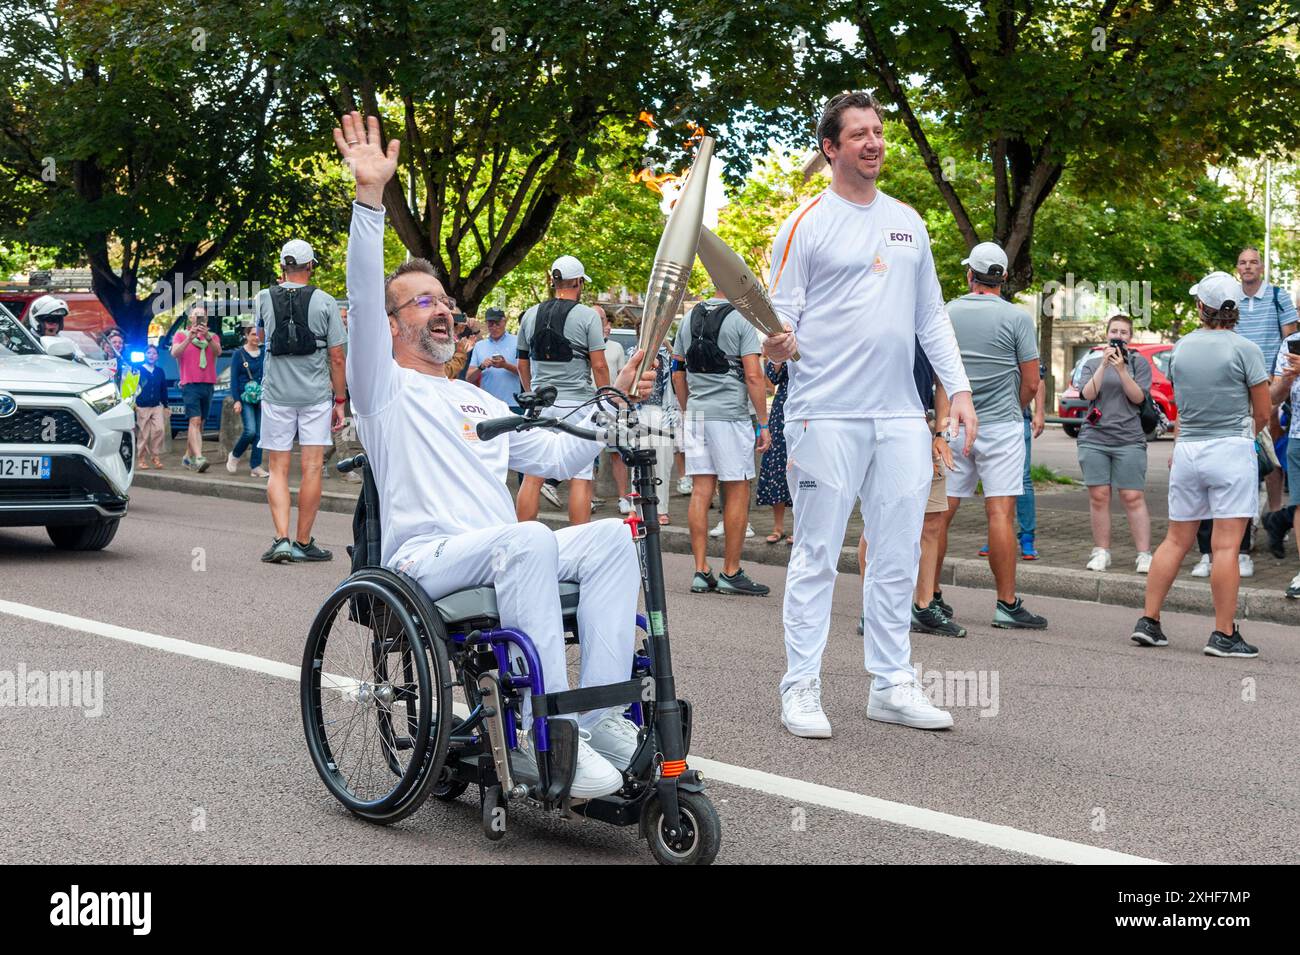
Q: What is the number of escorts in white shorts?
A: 5